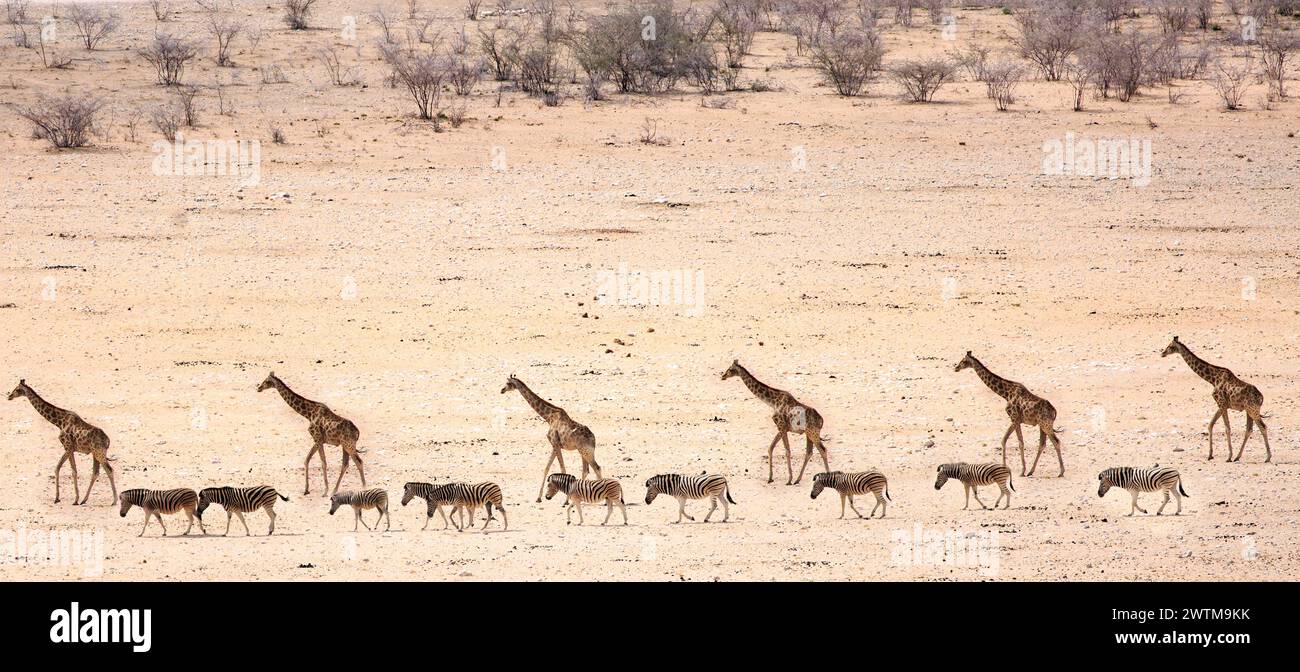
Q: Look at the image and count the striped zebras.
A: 10